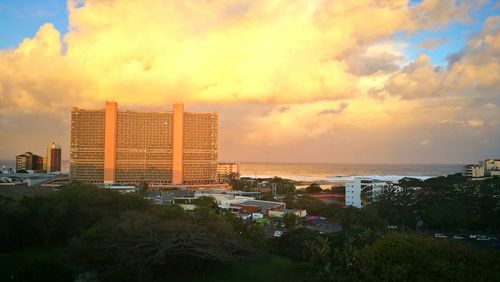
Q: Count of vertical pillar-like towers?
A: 2